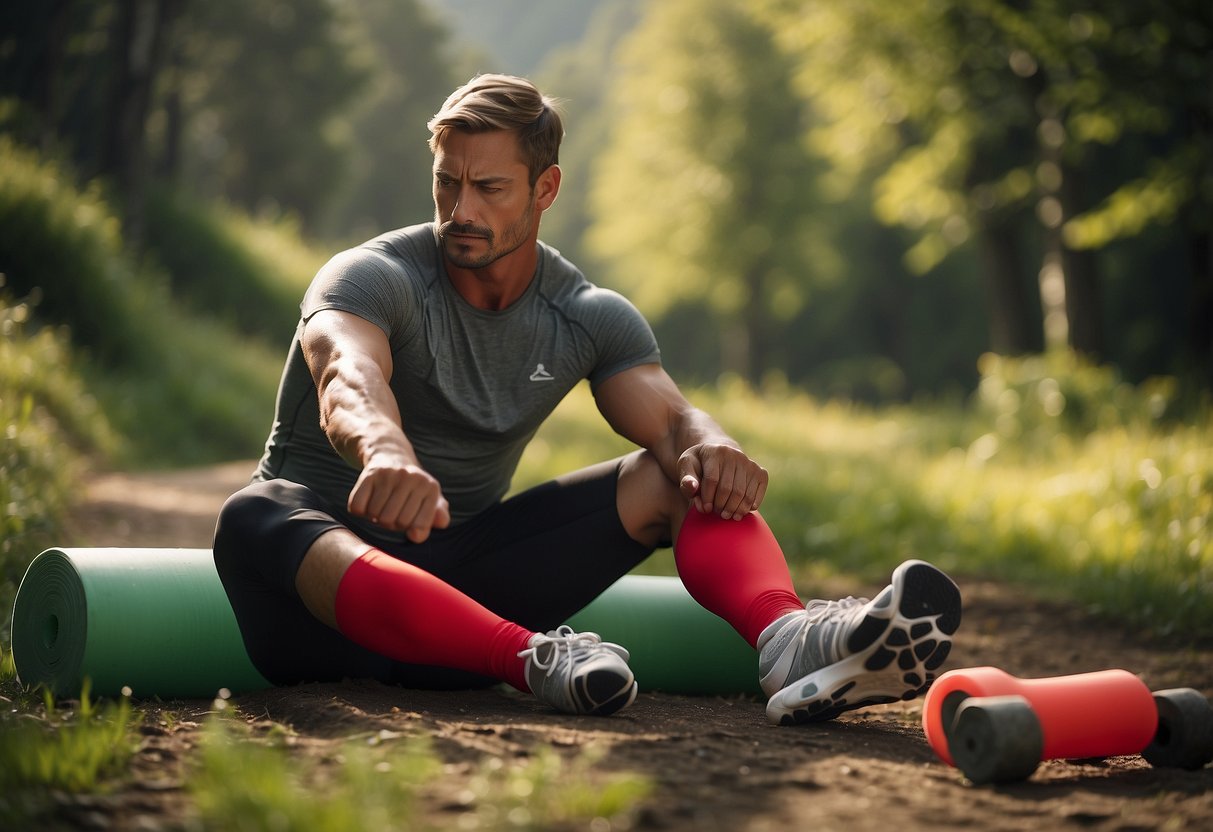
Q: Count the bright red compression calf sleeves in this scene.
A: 2